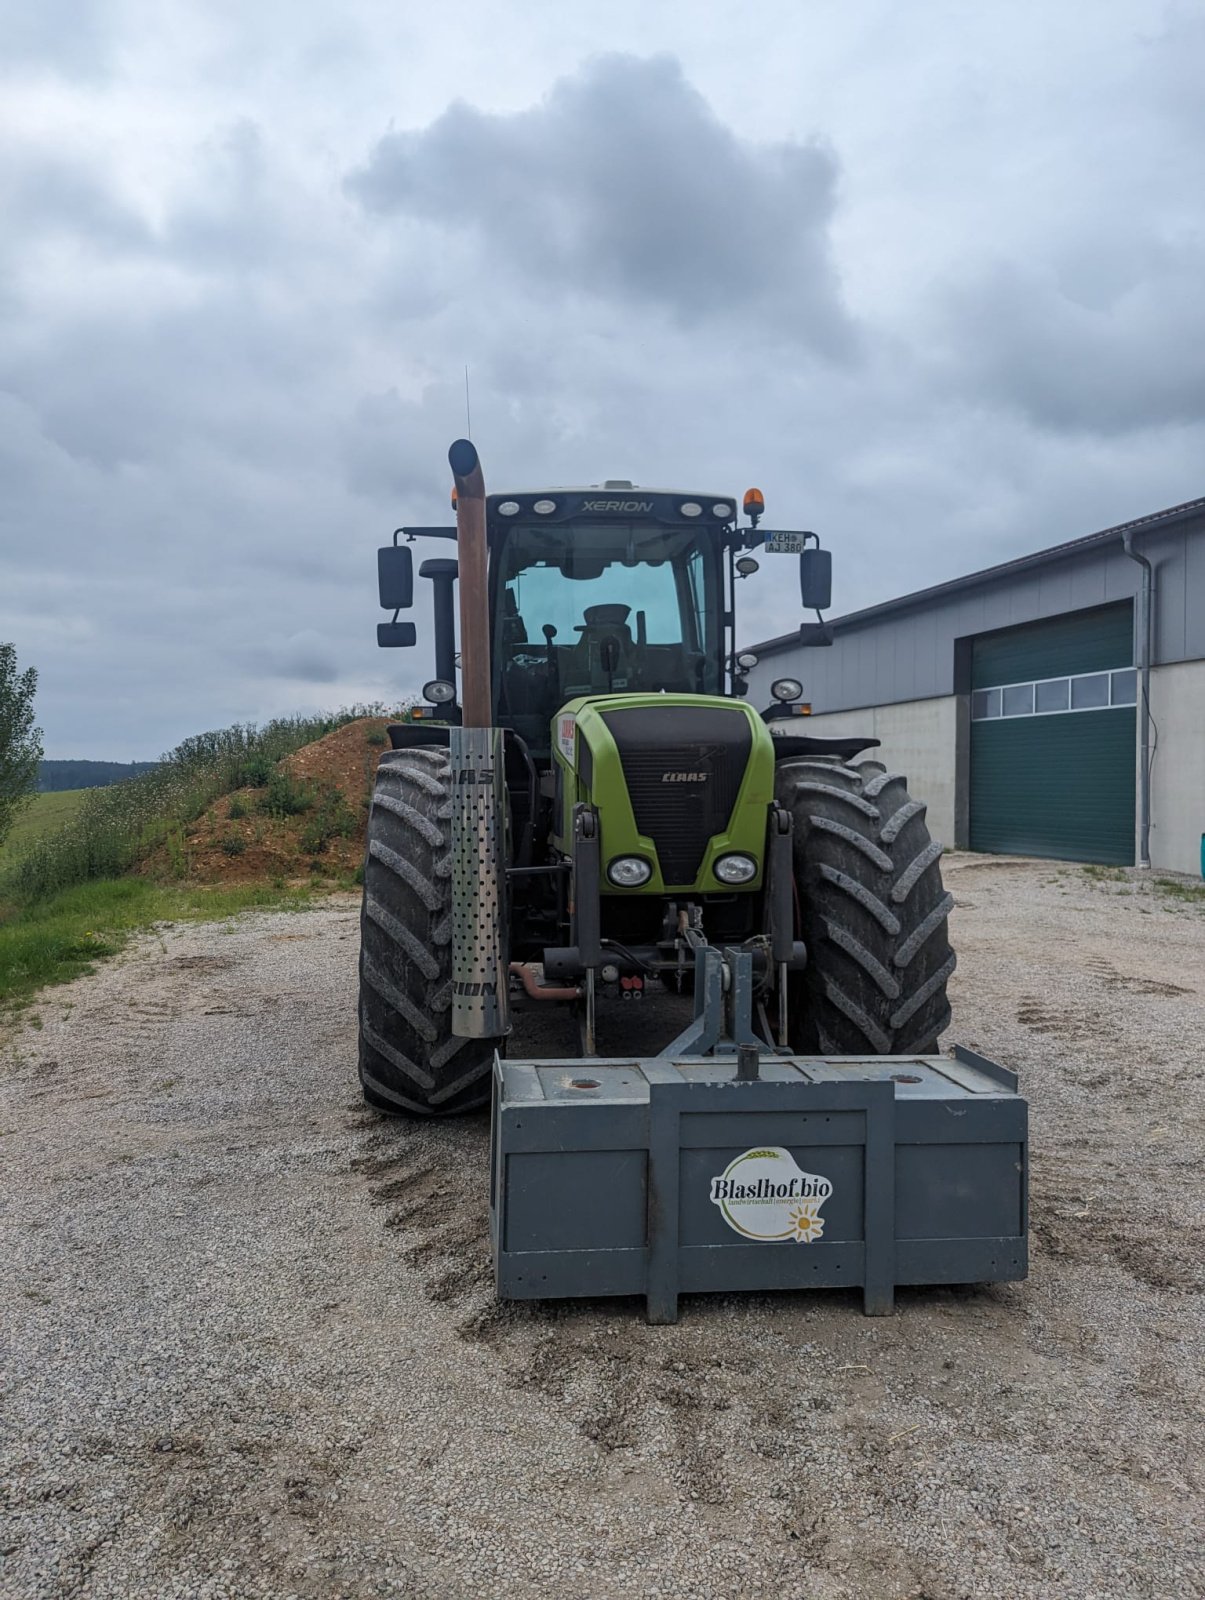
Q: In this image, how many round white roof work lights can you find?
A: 4